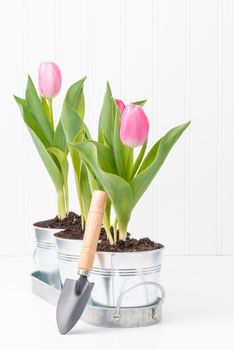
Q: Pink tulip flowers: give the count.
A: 3